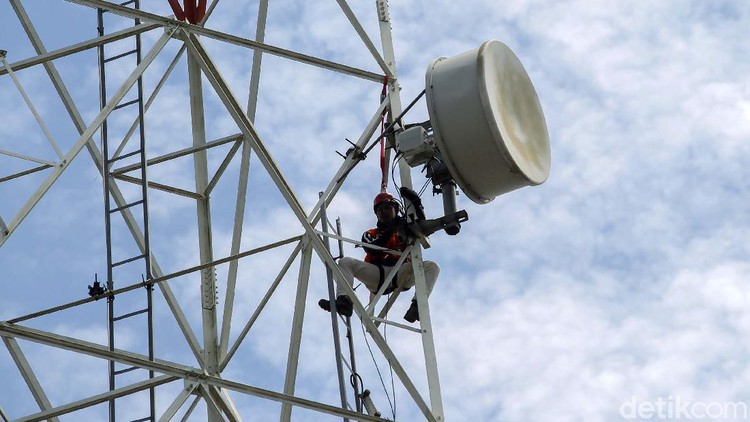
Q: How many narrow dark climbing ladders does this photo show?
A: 1